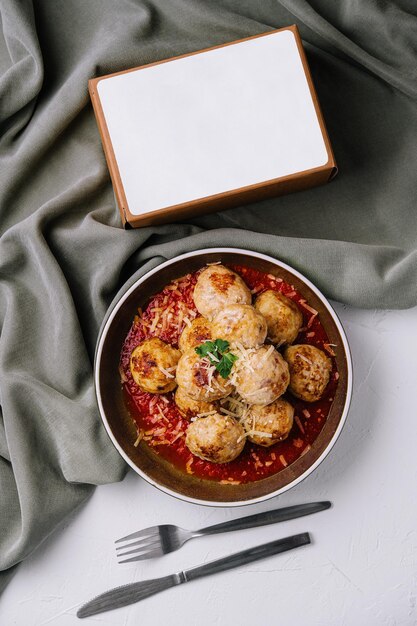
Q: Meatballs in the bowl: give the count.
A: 11